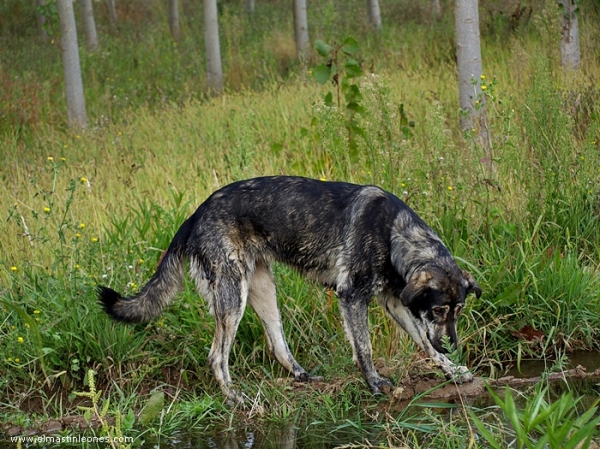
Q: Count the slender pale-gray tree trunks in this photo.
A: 12